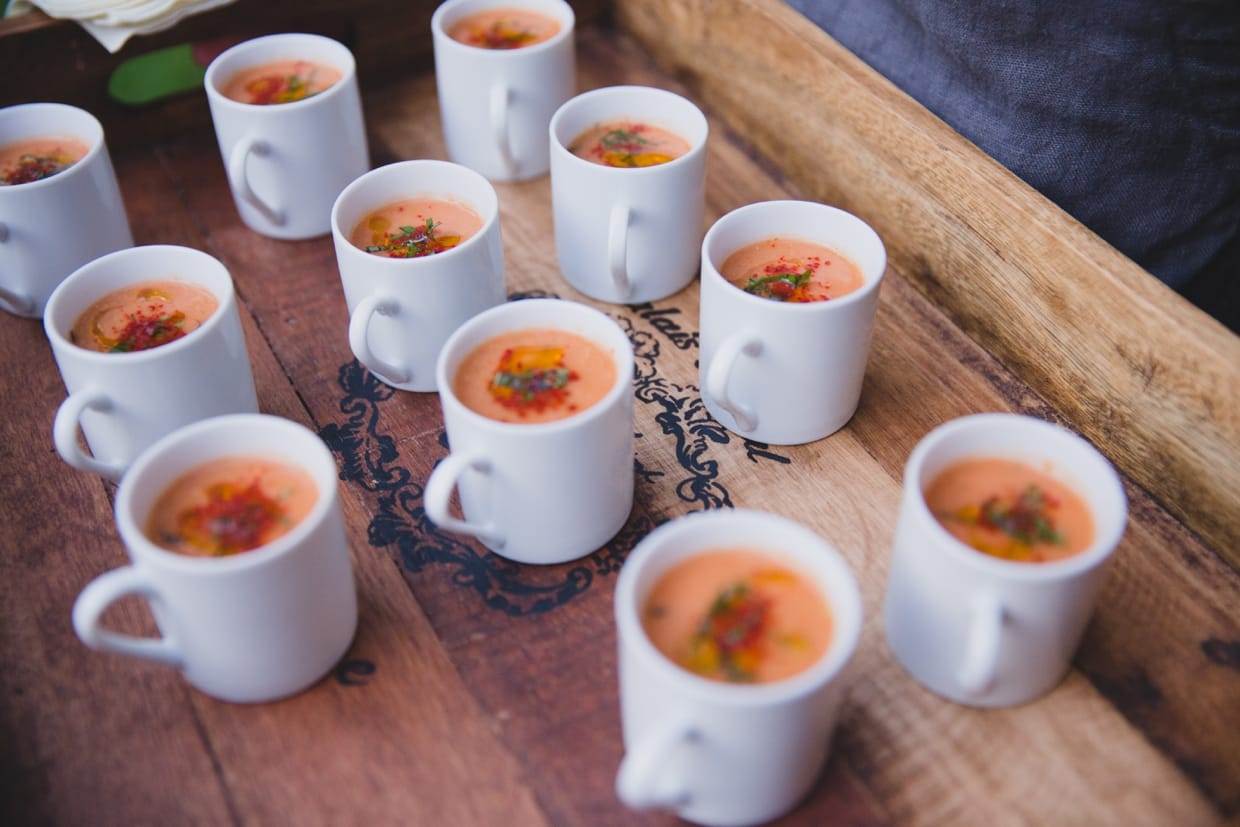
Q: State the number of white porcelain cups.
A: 11